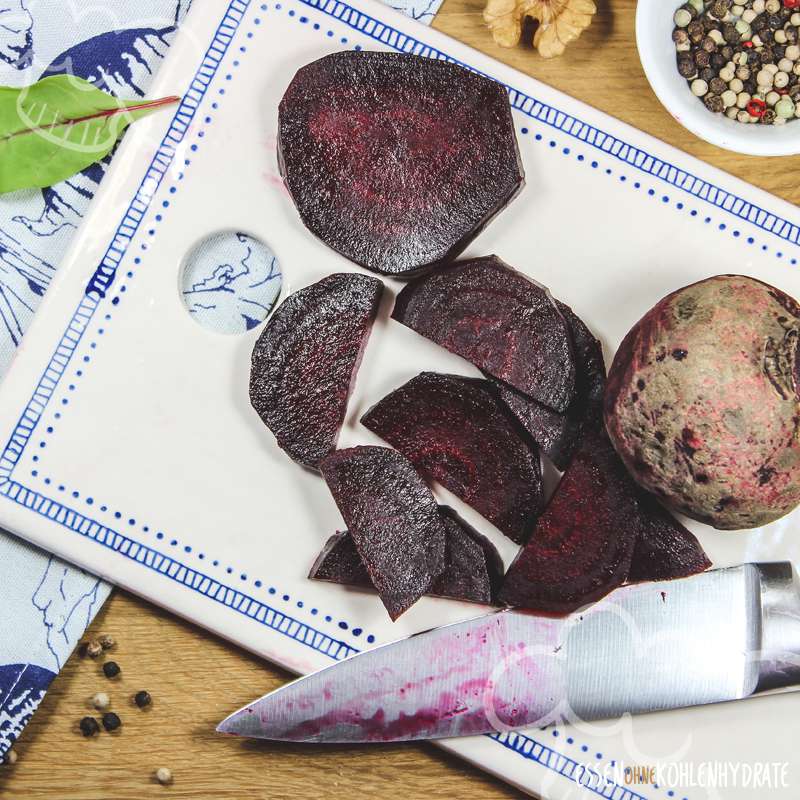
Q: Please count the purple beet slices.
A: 9